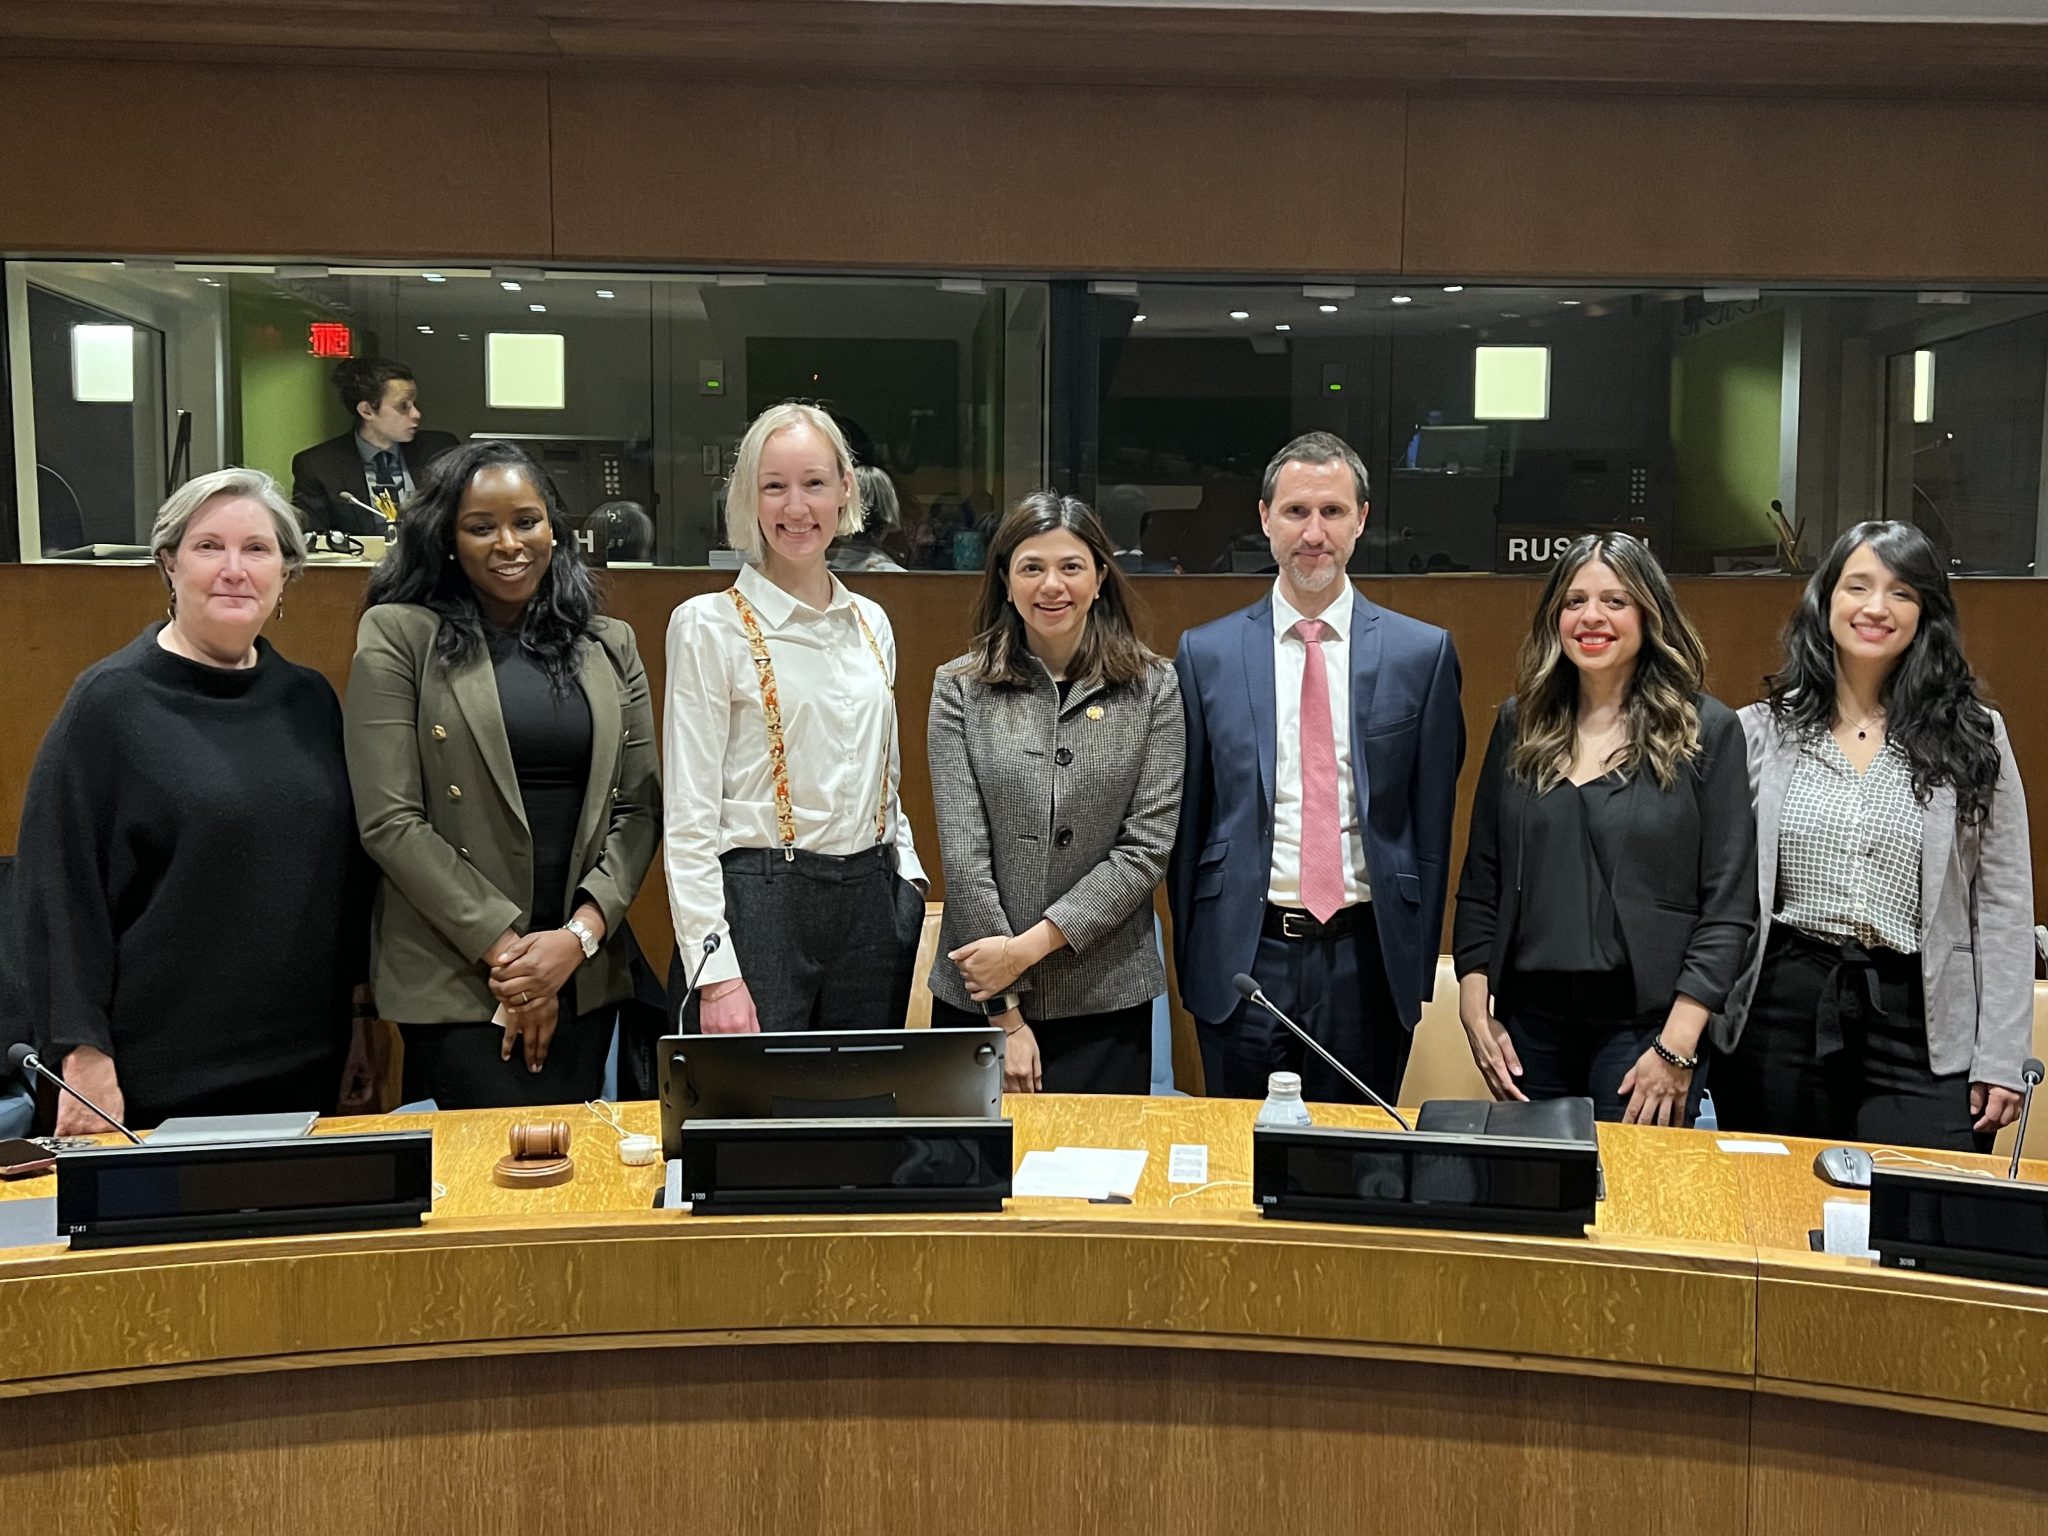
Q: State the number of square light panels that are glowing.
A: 4